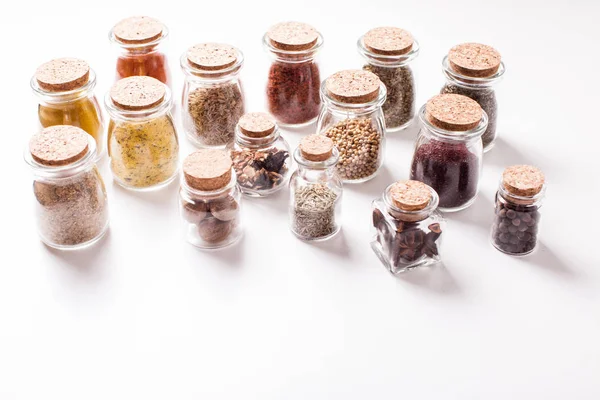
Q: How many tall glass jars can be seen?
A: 10